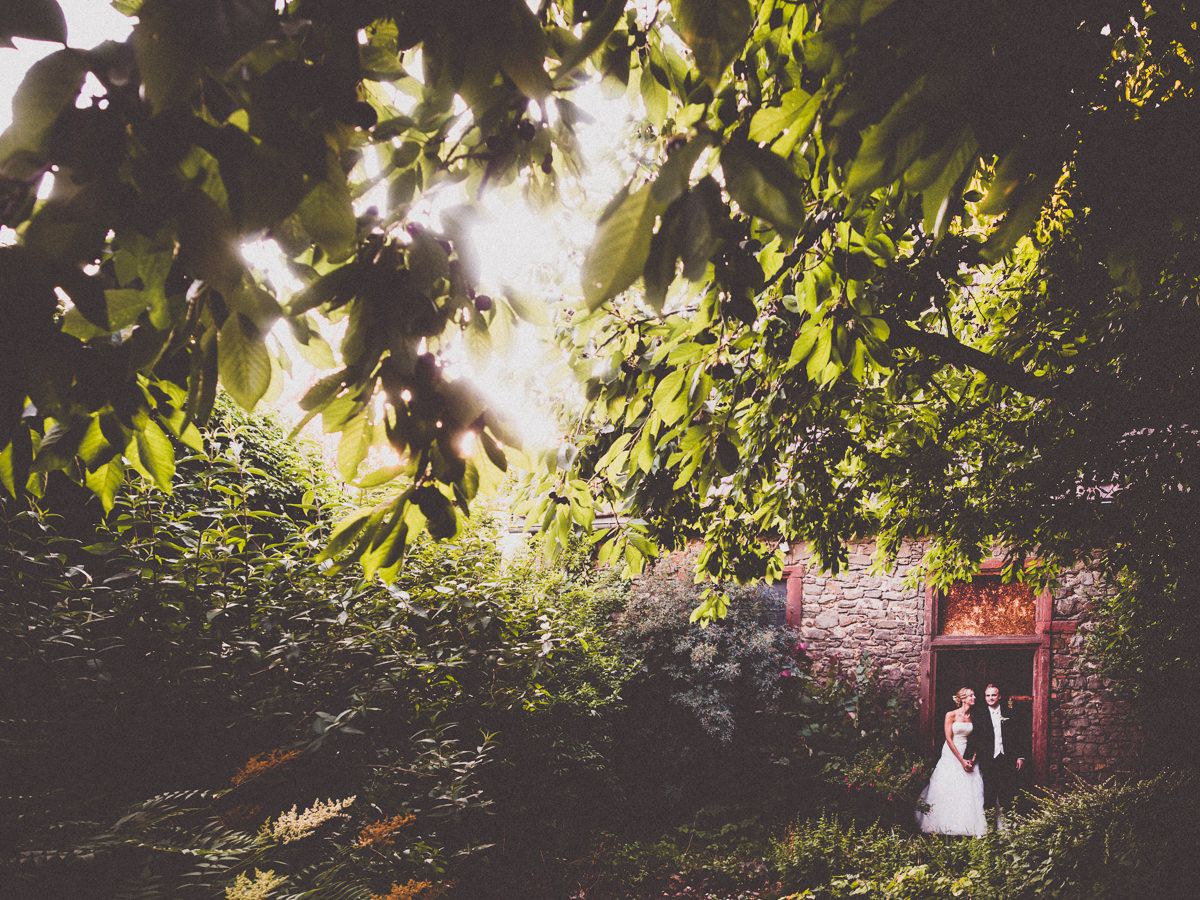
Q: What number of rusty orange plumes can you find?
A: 3